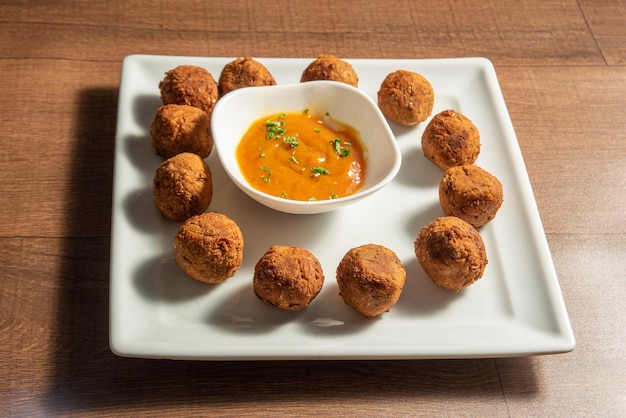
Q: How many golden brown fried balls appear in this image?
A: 12